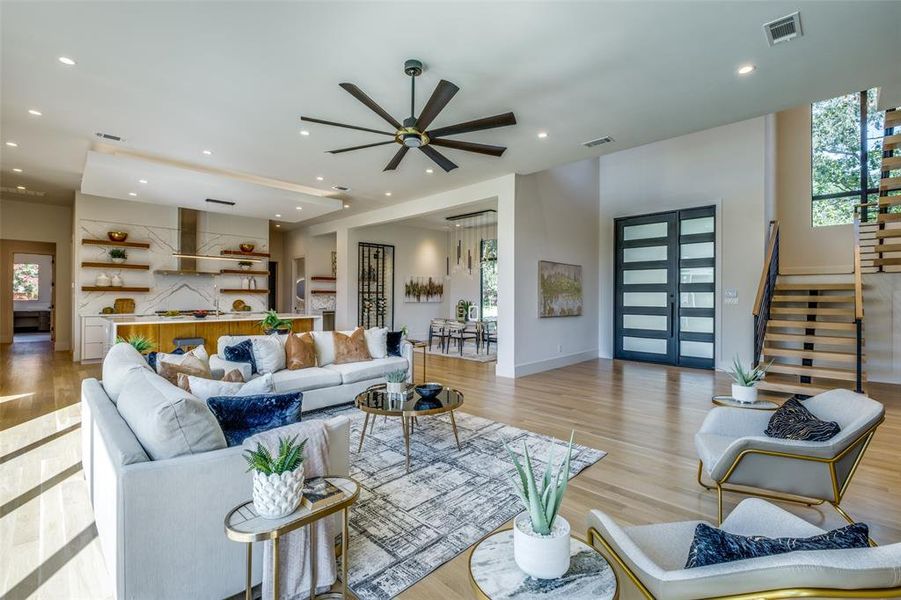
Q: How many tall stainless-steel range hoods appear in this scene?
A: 1